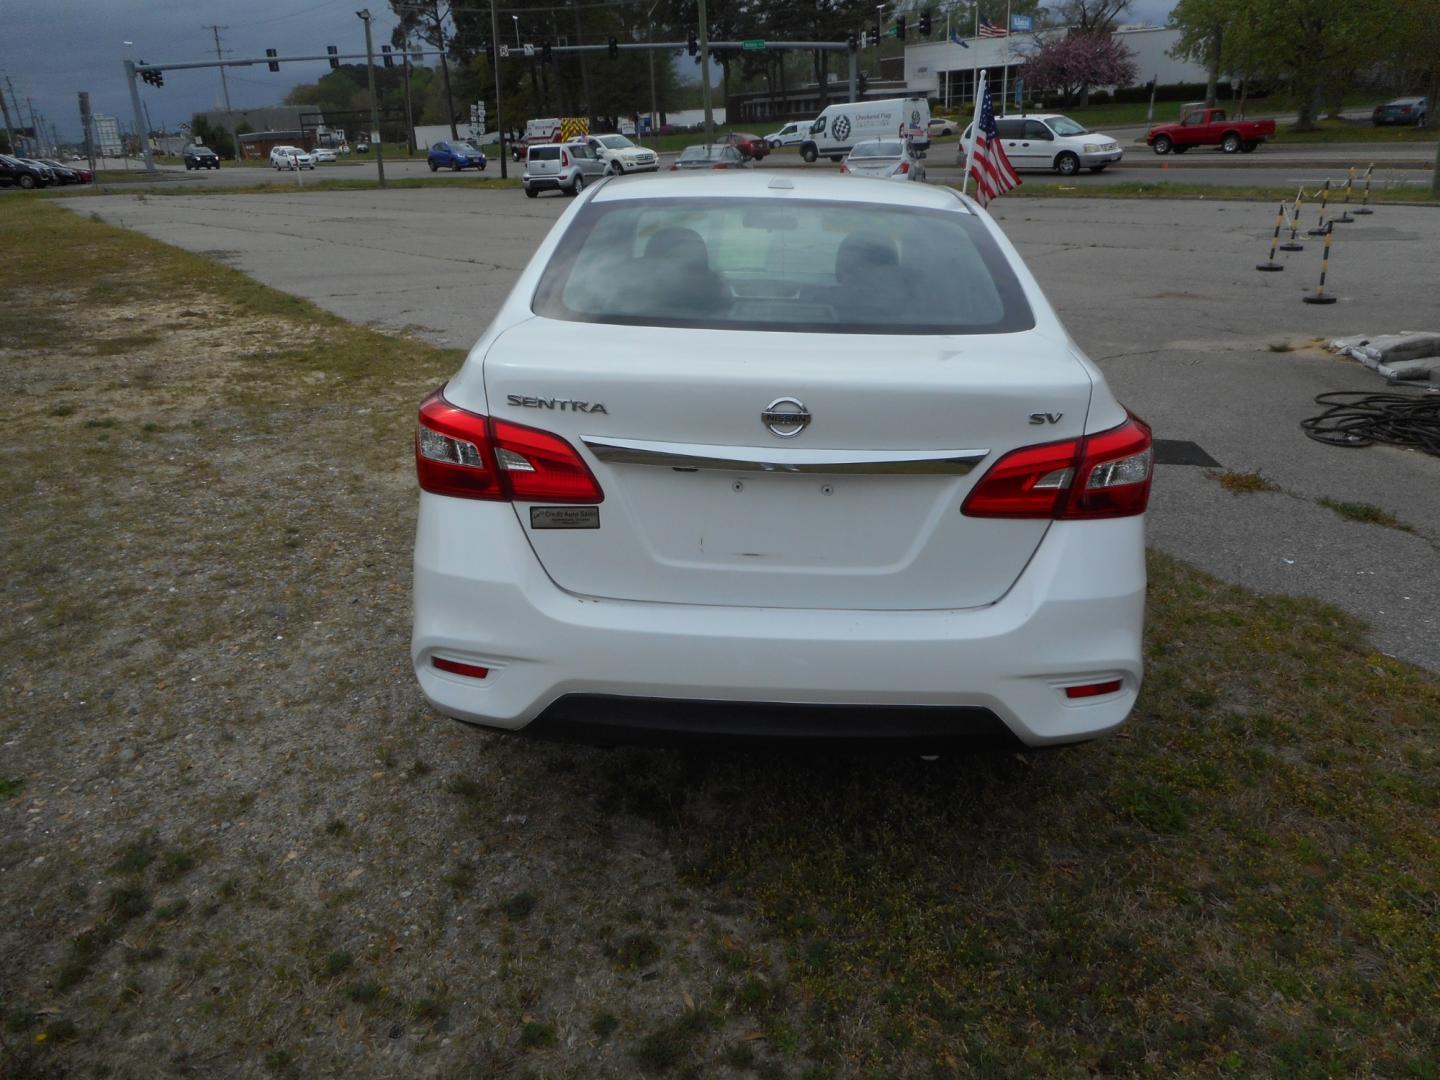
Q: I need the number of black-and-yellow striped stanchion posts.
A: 6